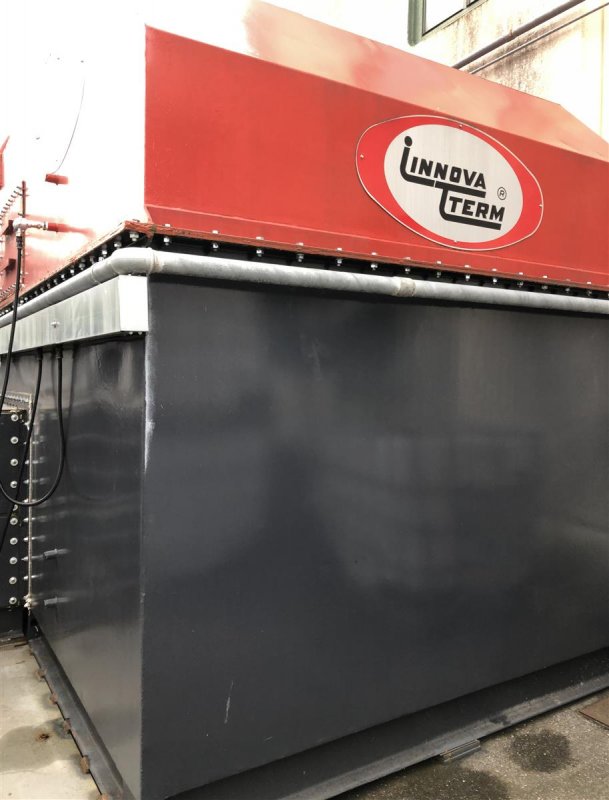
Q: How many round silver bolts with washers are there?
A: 10